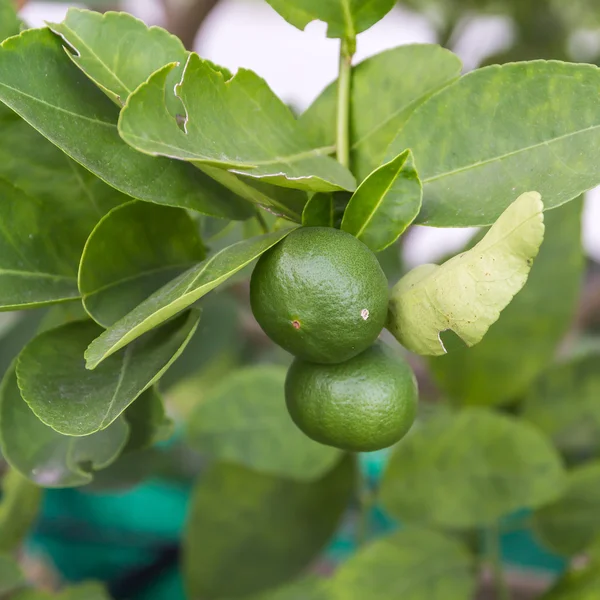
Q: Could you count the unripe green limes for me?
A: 2